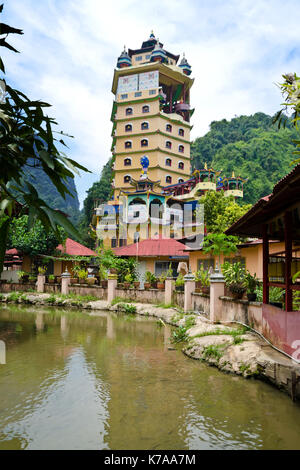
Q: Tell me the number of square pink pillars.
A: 6